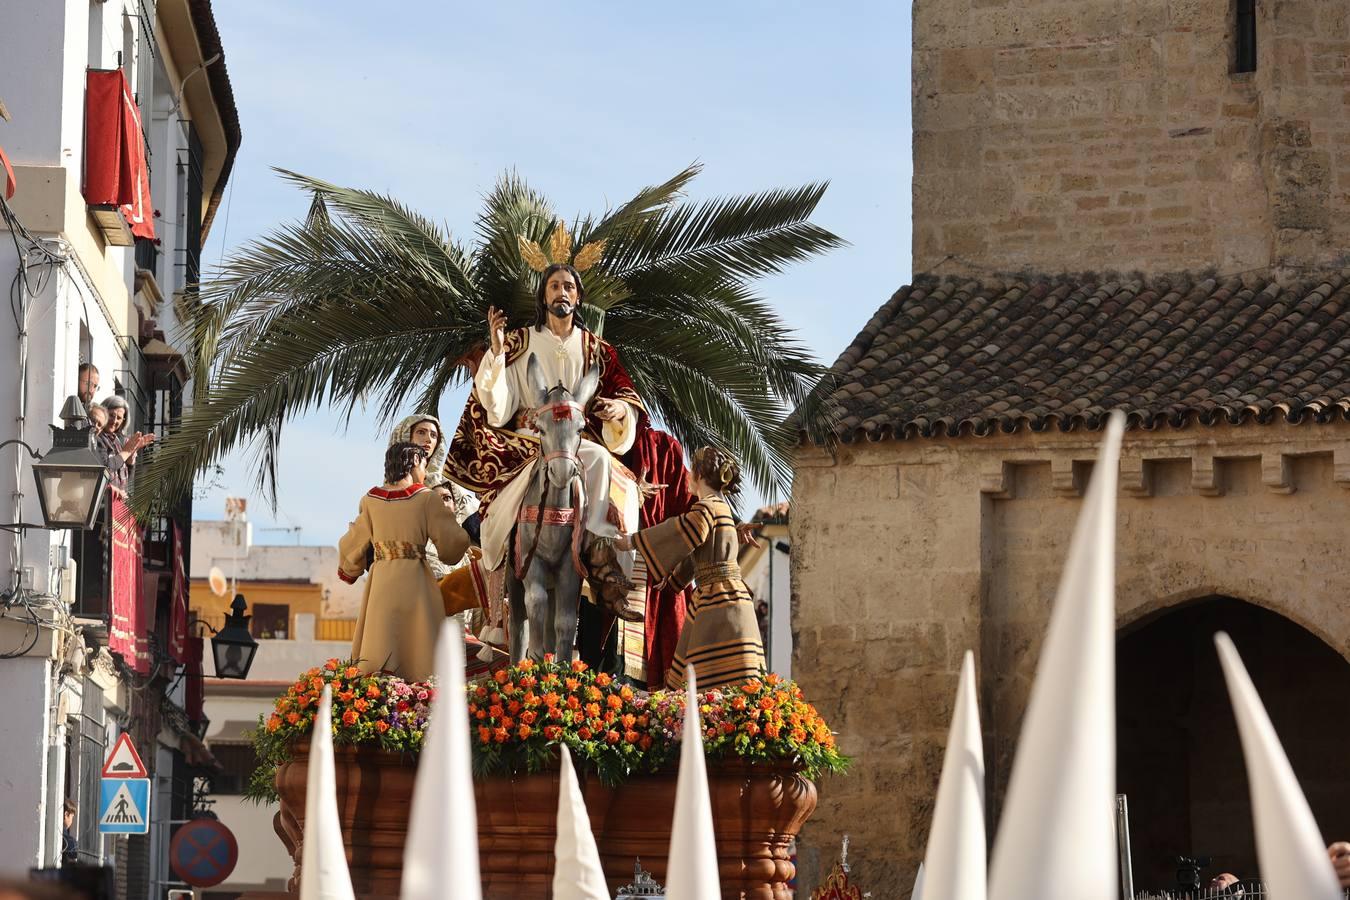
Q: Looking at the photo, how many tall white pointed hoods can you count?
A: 7